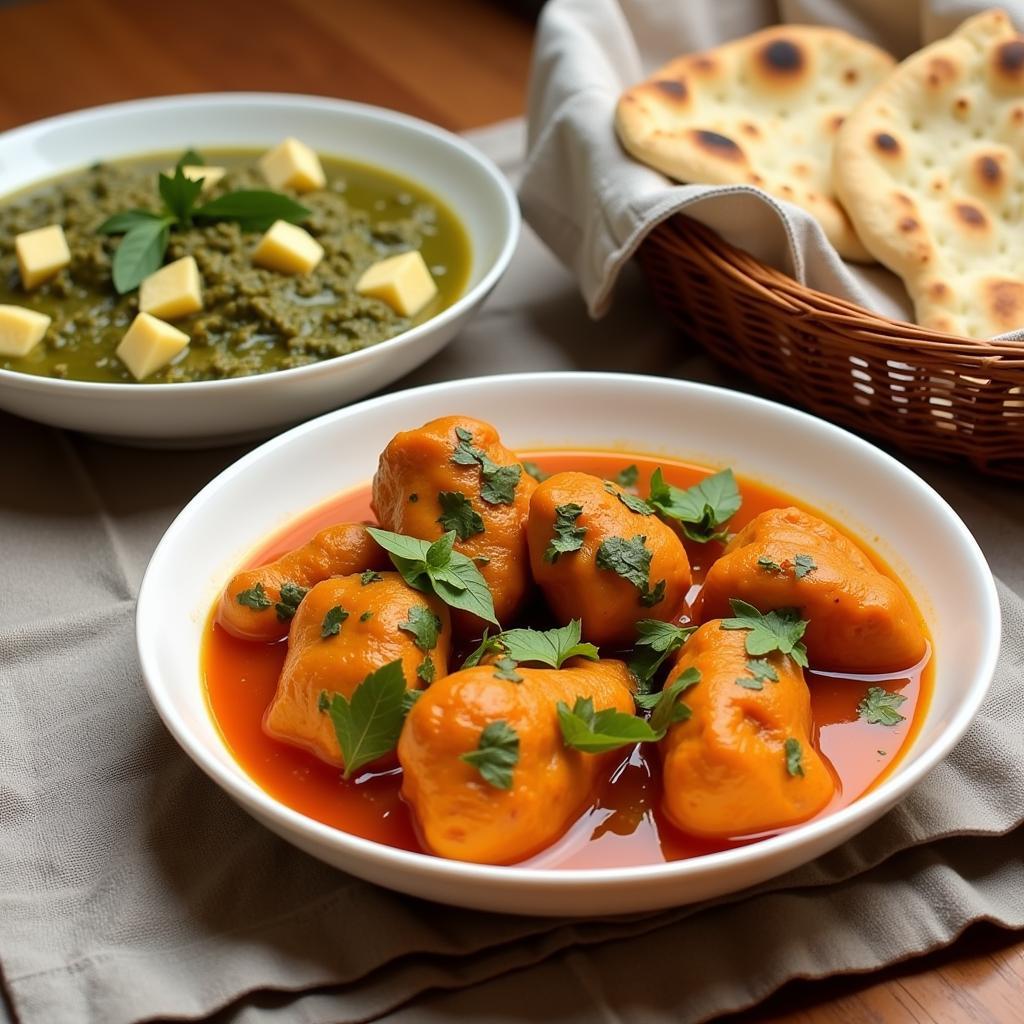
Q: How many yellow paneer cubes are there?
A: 8